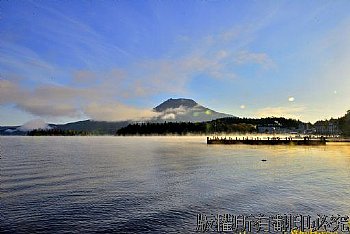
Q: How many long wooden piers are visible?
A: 1